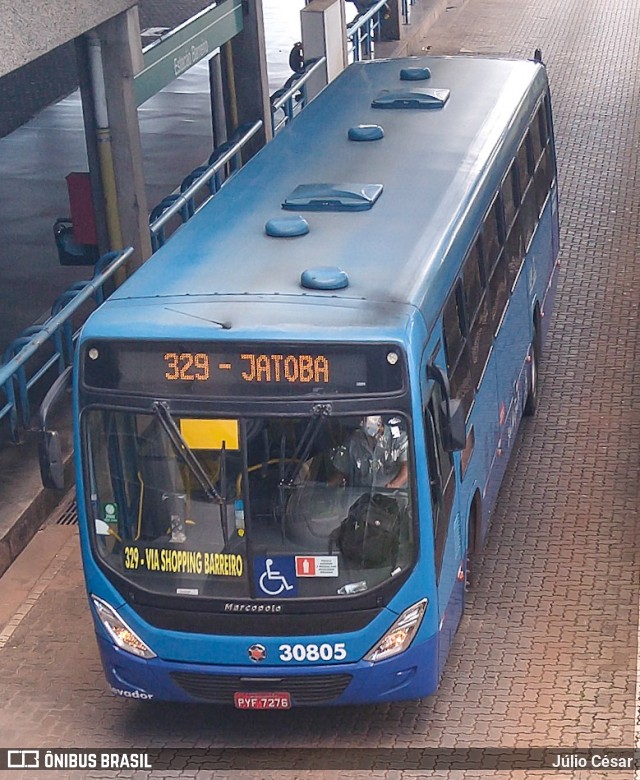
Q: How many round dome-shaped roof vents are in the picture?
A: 4